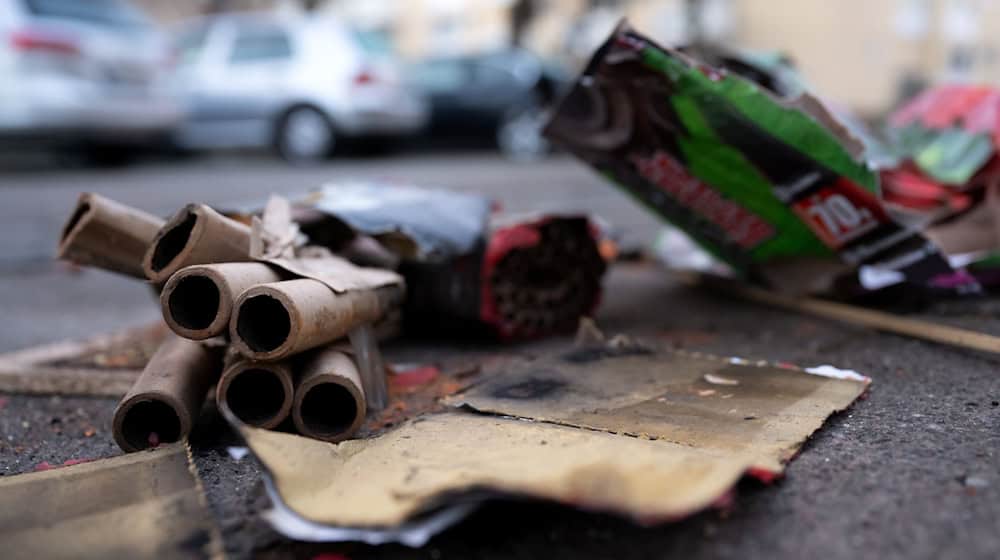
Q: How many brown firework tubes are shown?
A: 7